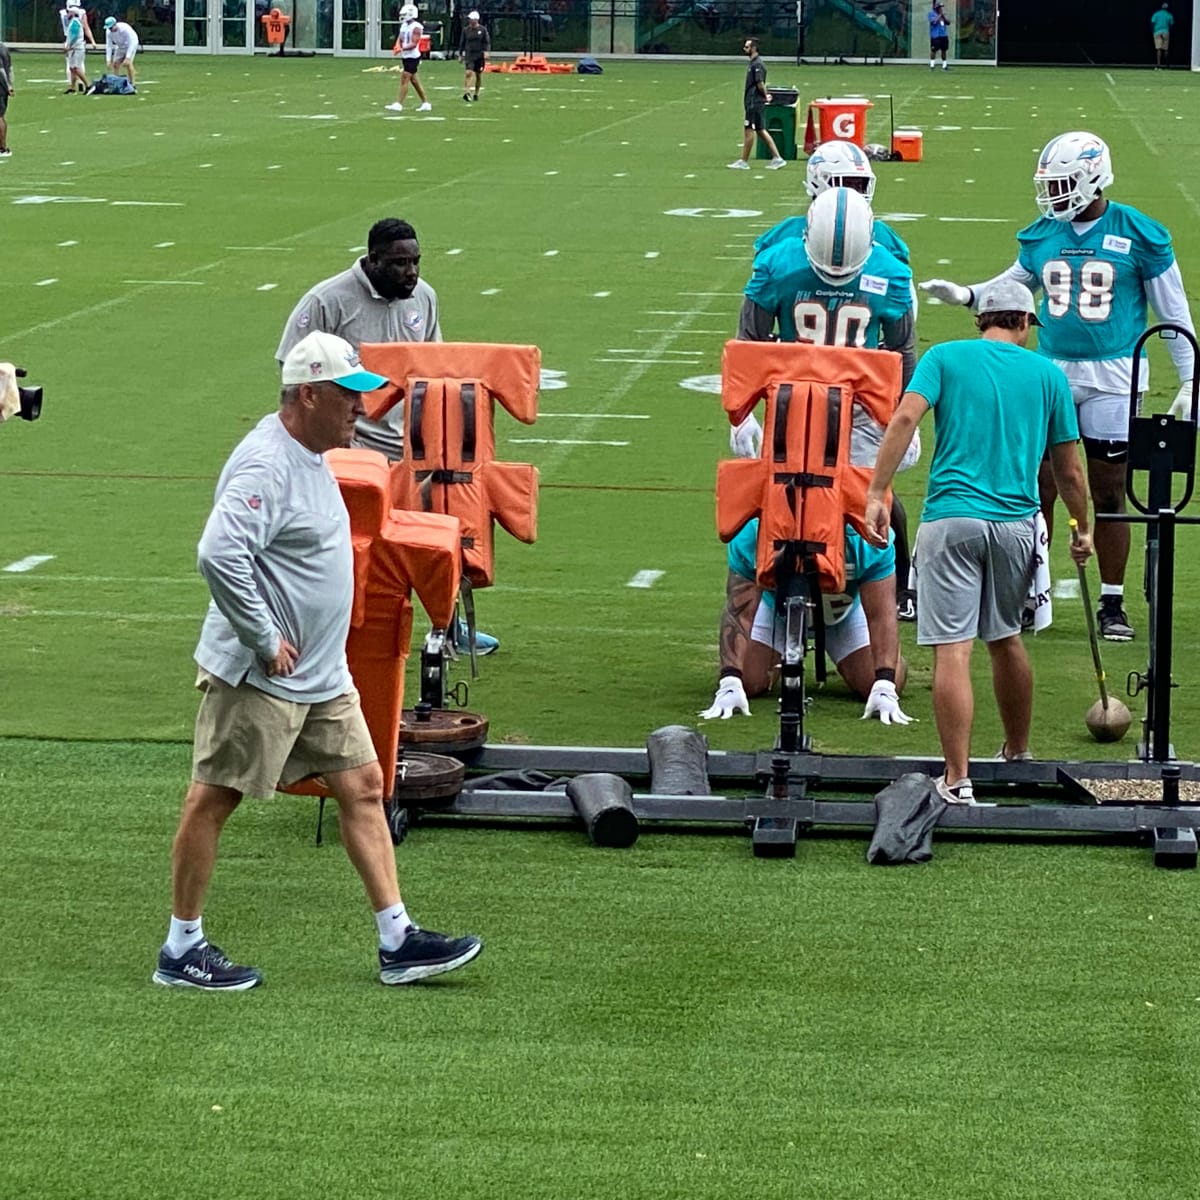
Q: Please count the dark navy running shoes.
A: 2